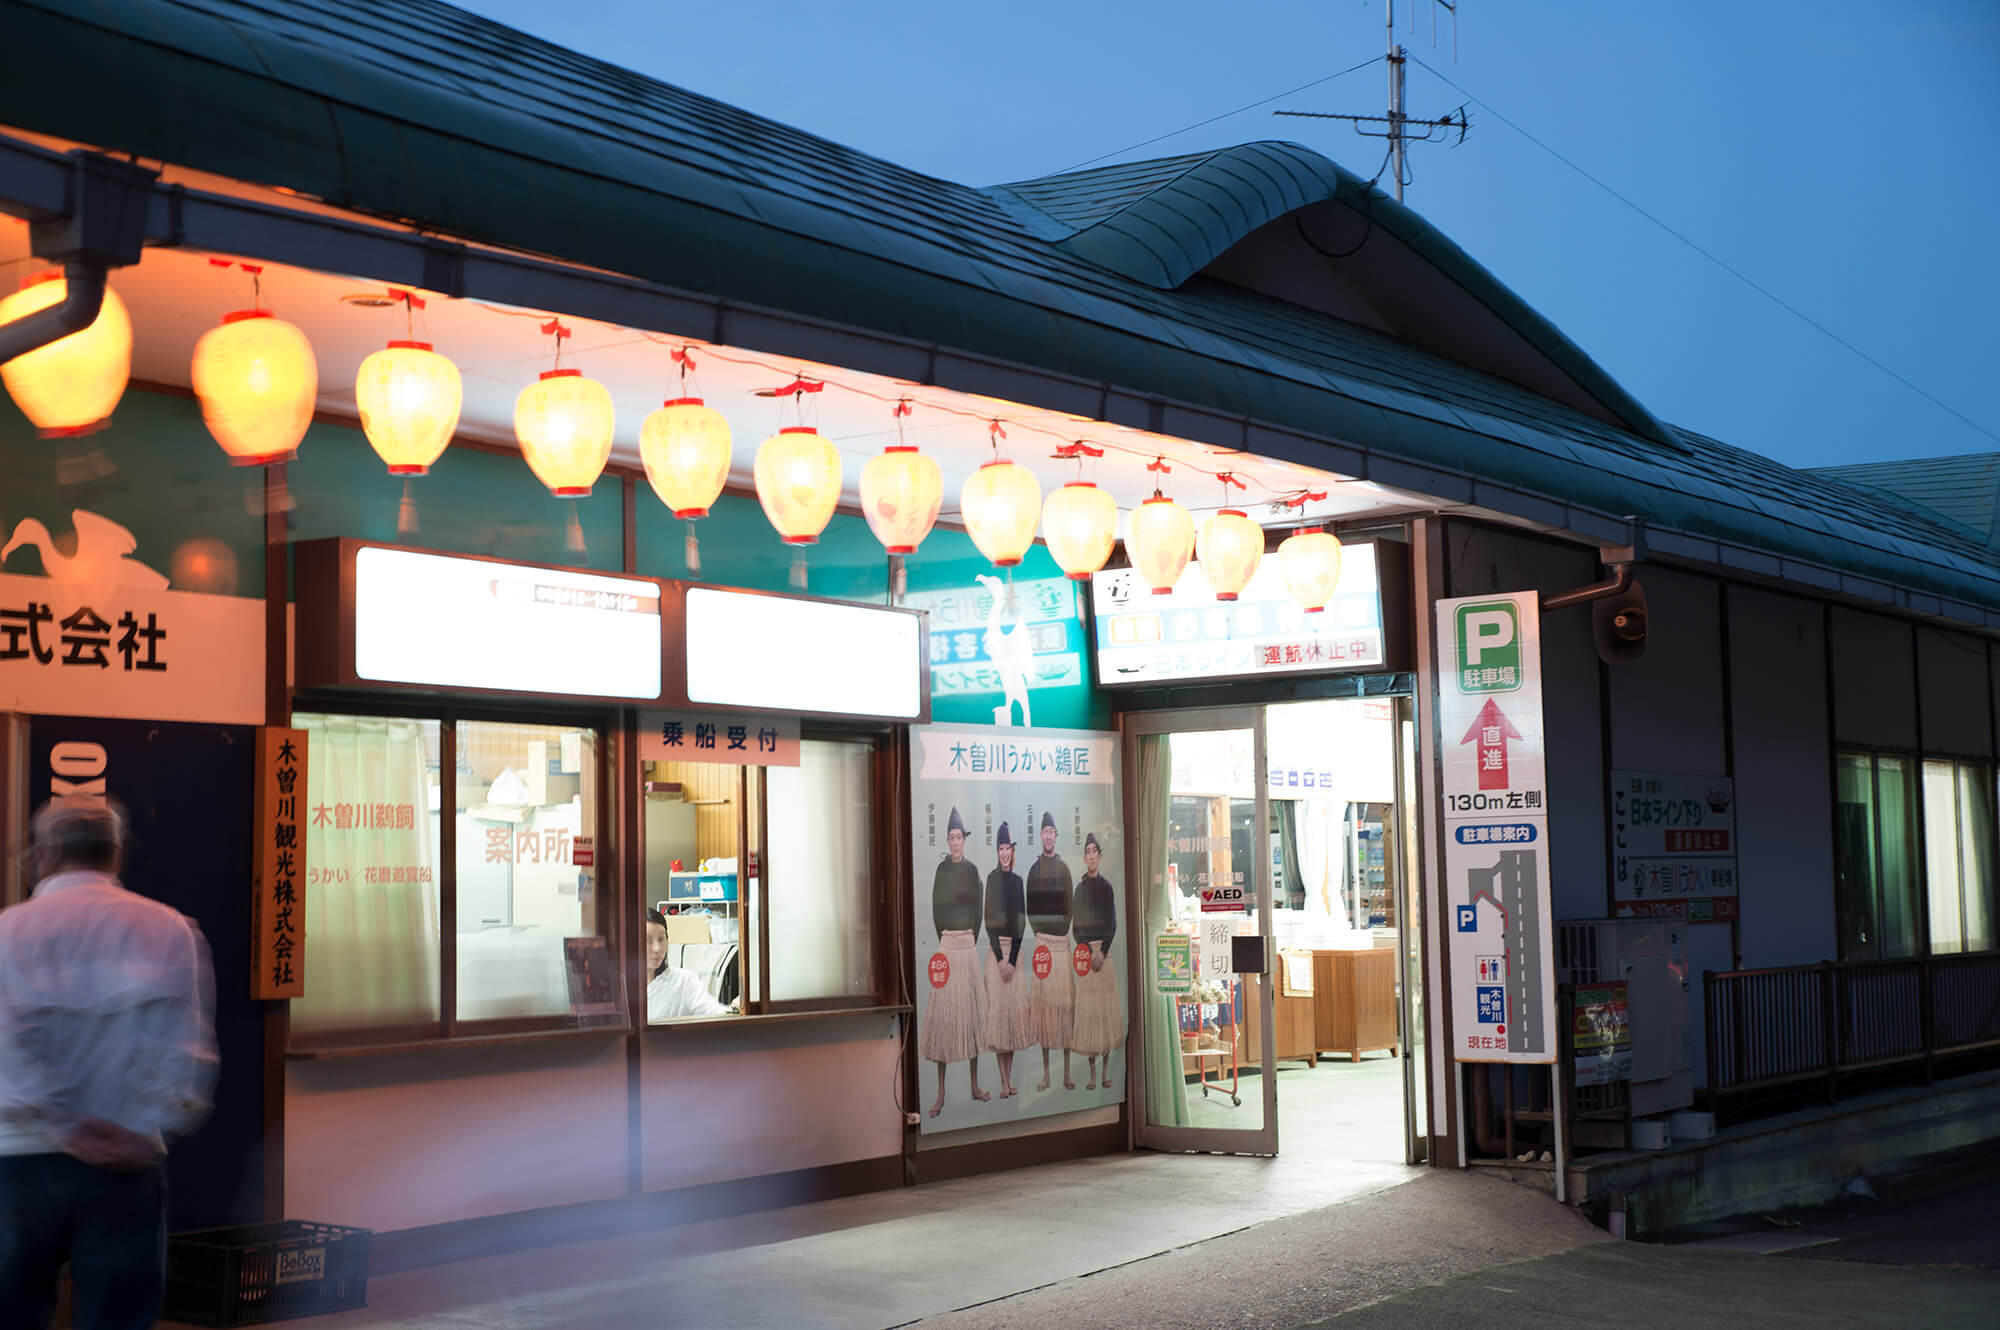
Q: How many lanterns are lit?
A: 12